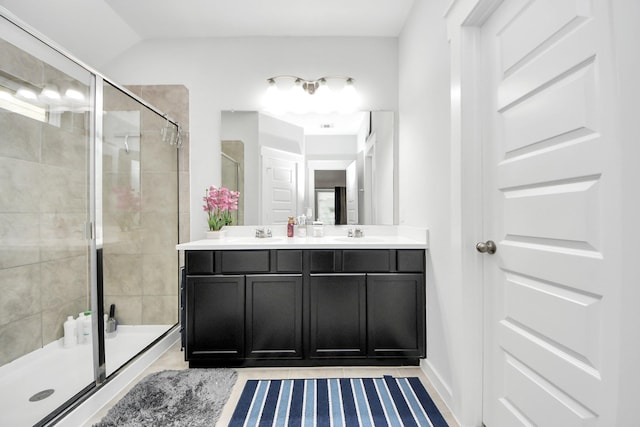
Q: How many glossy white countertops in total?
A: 1